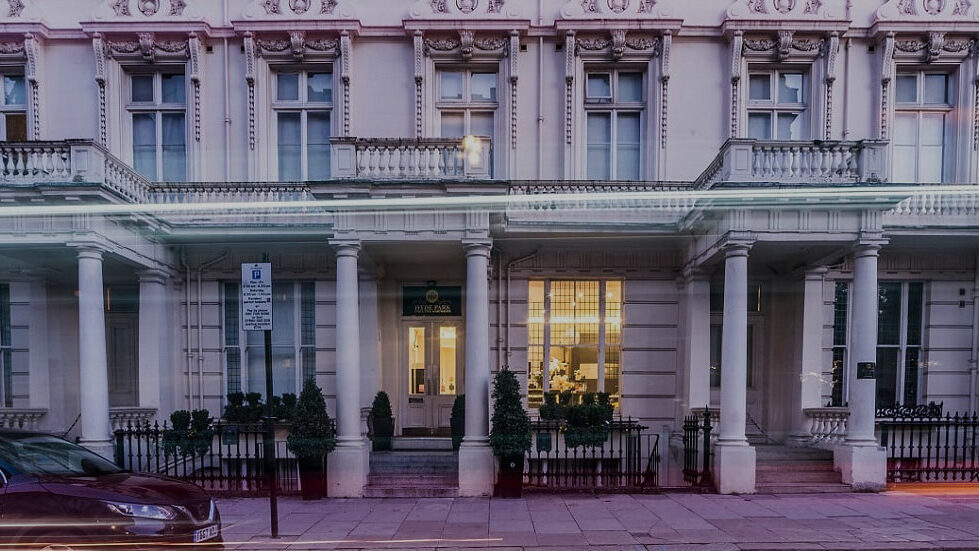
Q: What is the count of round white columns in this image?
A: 5